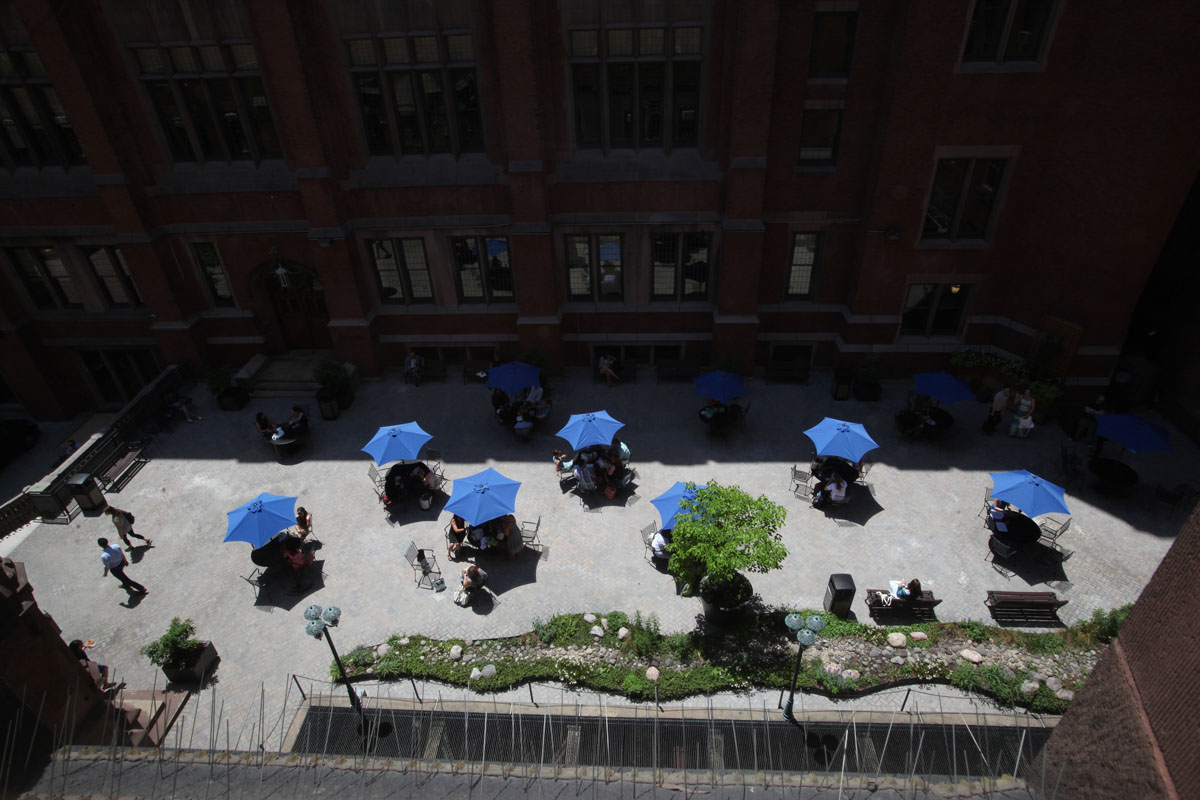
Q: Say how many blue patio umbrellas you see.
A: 11